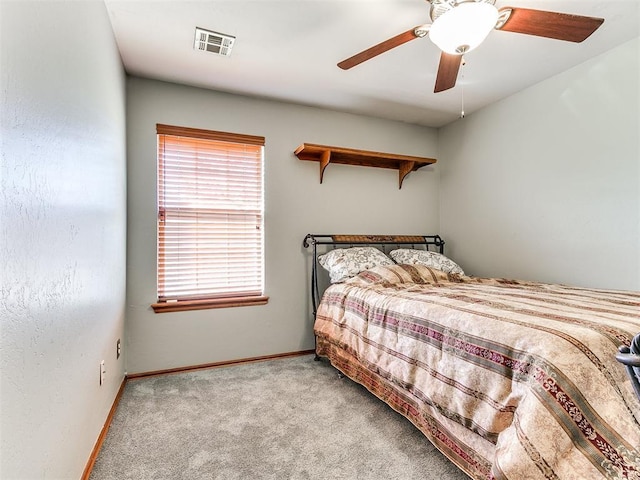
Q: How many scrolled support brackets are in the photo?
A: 2